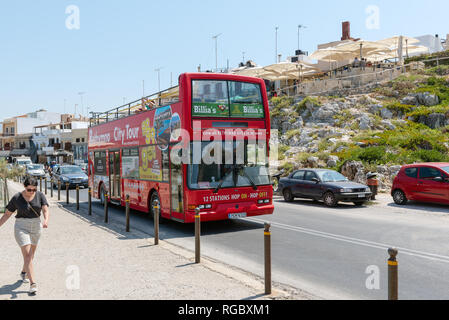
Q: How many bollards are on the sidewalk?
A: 13